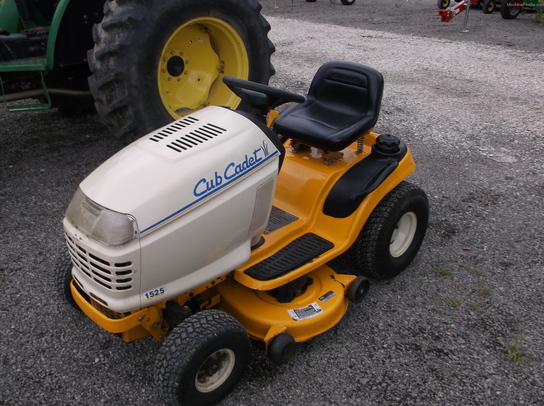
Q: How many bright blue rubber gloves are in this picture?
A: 0